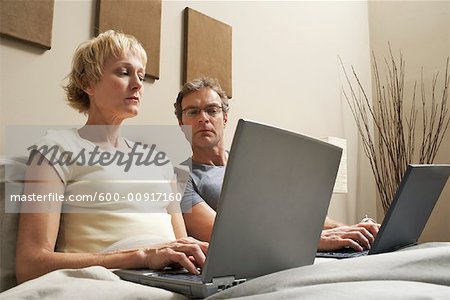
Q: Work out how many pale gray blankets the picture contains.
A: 1